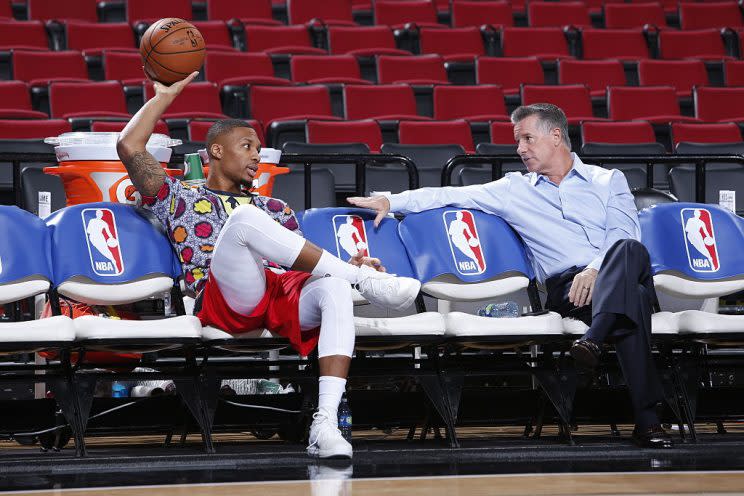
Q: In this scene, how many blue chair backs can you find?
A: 5